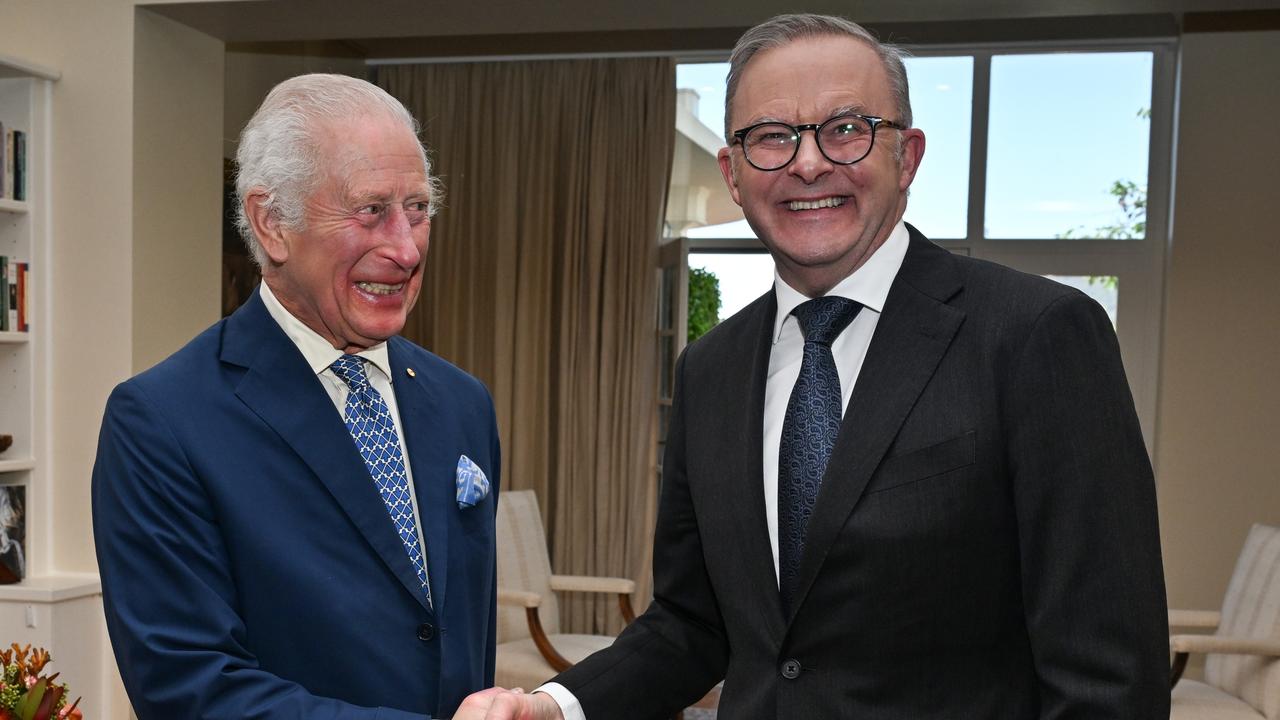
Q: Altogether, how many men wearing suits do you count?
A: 2